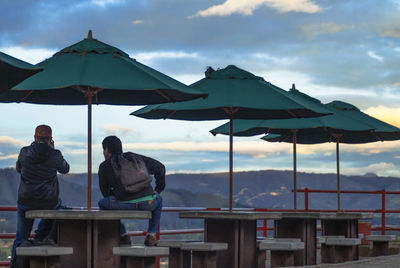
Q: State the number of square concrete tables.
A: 4